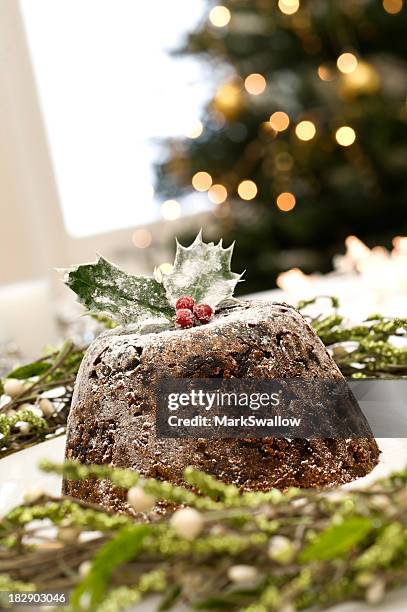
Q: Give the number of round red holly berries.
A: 3